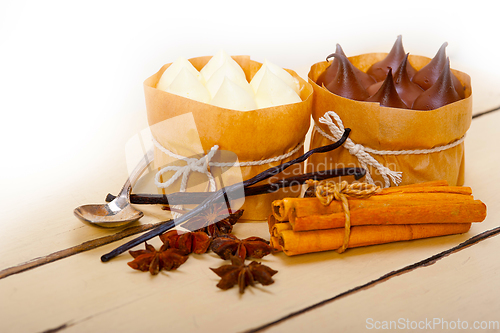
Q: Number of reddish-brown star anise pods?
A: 5